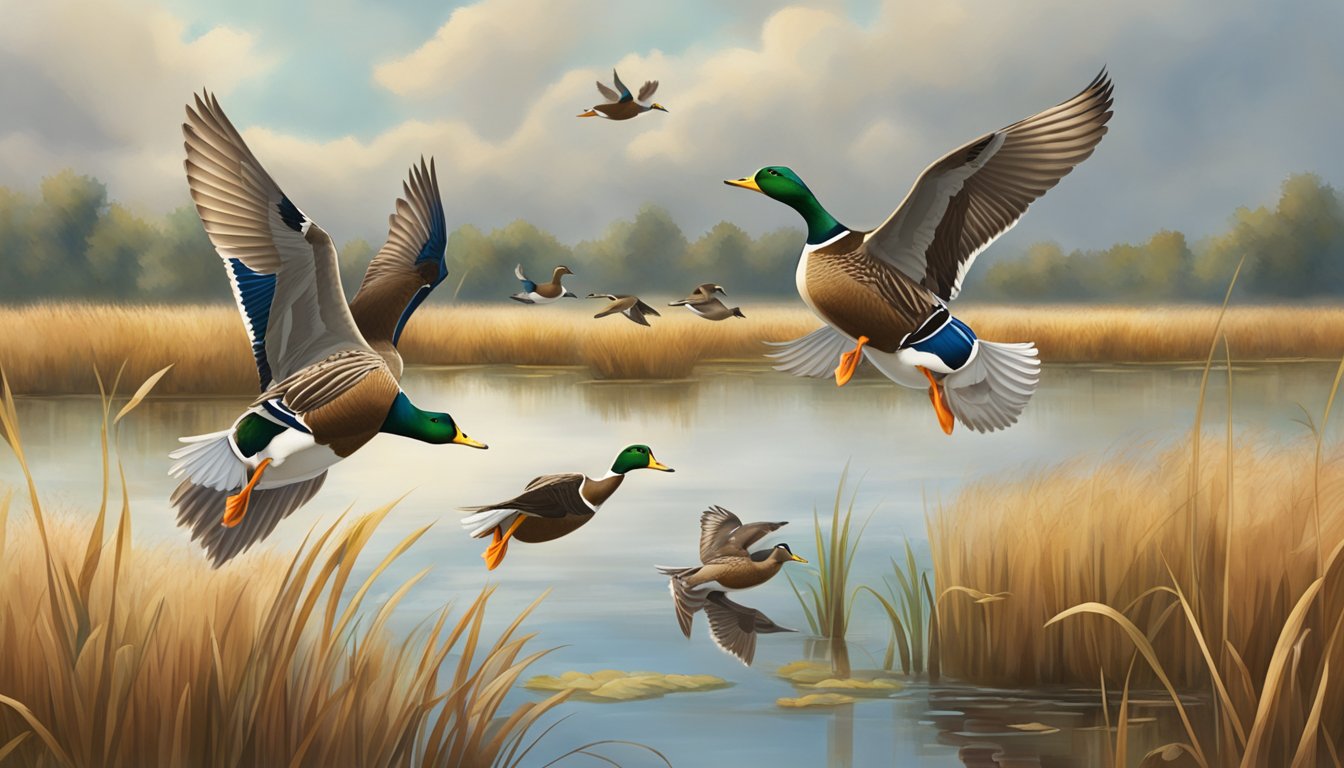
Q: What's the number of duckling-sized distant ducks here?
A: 4